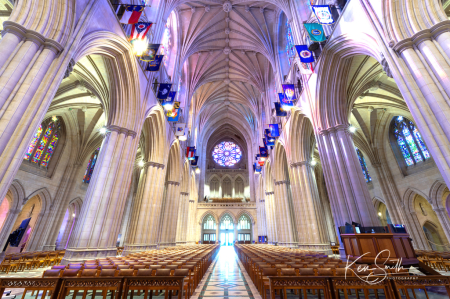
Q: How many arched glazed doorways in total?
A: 3